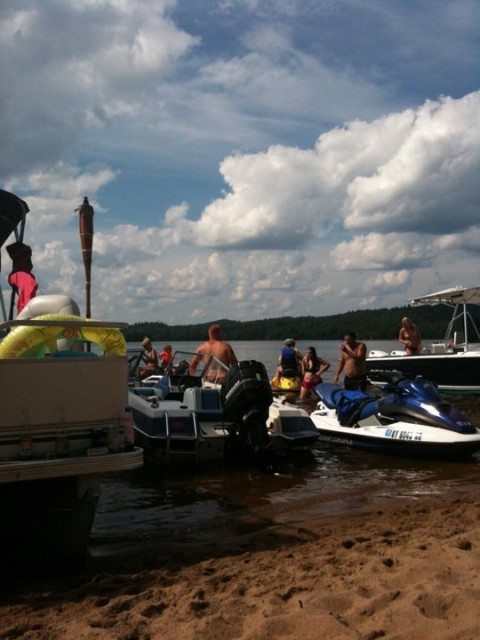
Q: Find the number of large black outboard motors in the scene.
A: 1